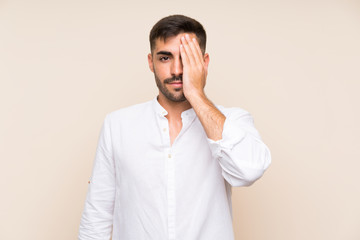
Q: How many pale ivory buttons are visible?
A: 3